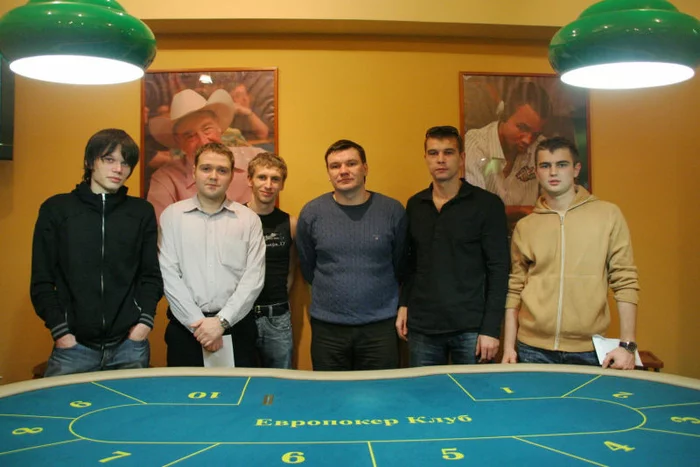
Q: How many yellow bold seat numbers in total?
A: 10